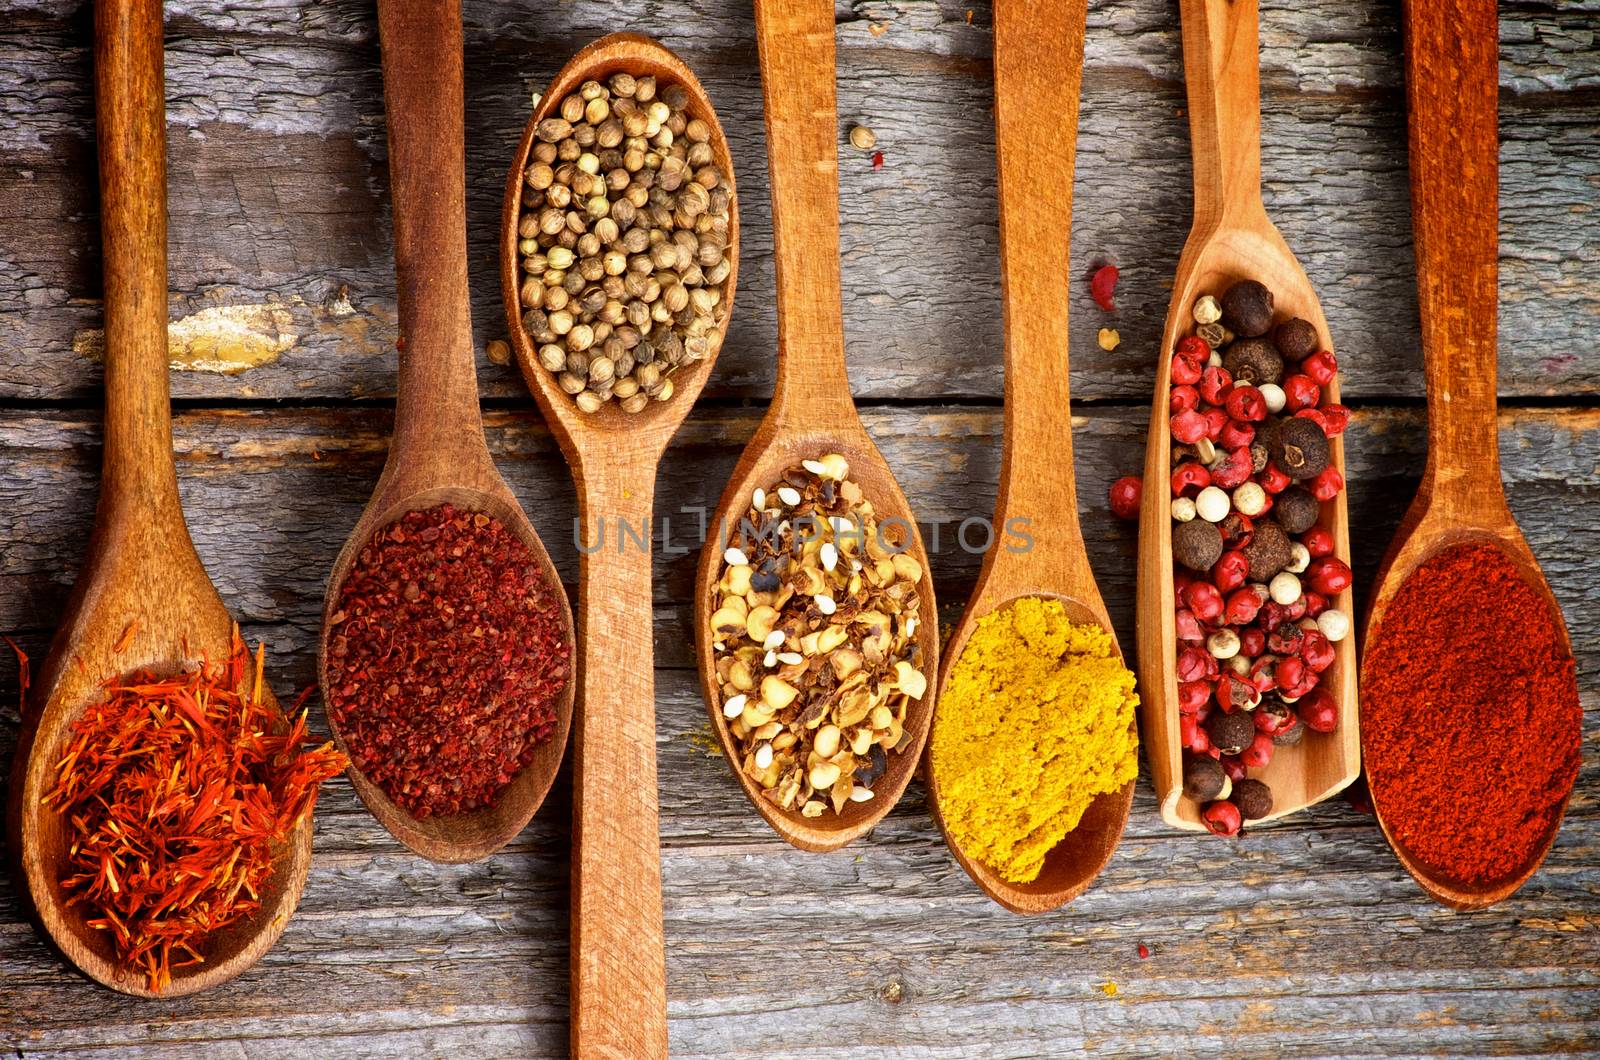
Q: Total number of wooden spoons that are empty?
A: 0